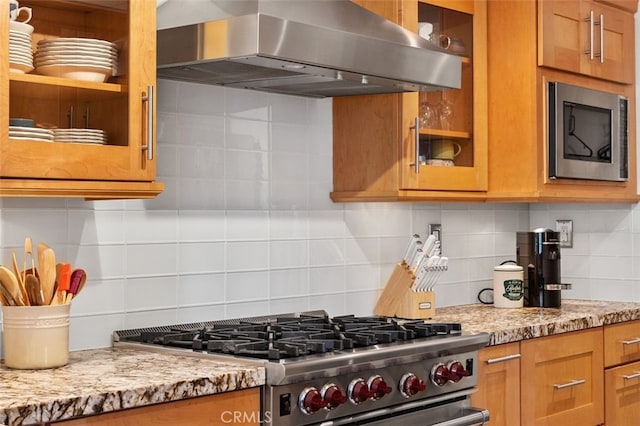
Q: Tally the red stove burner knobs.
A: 7